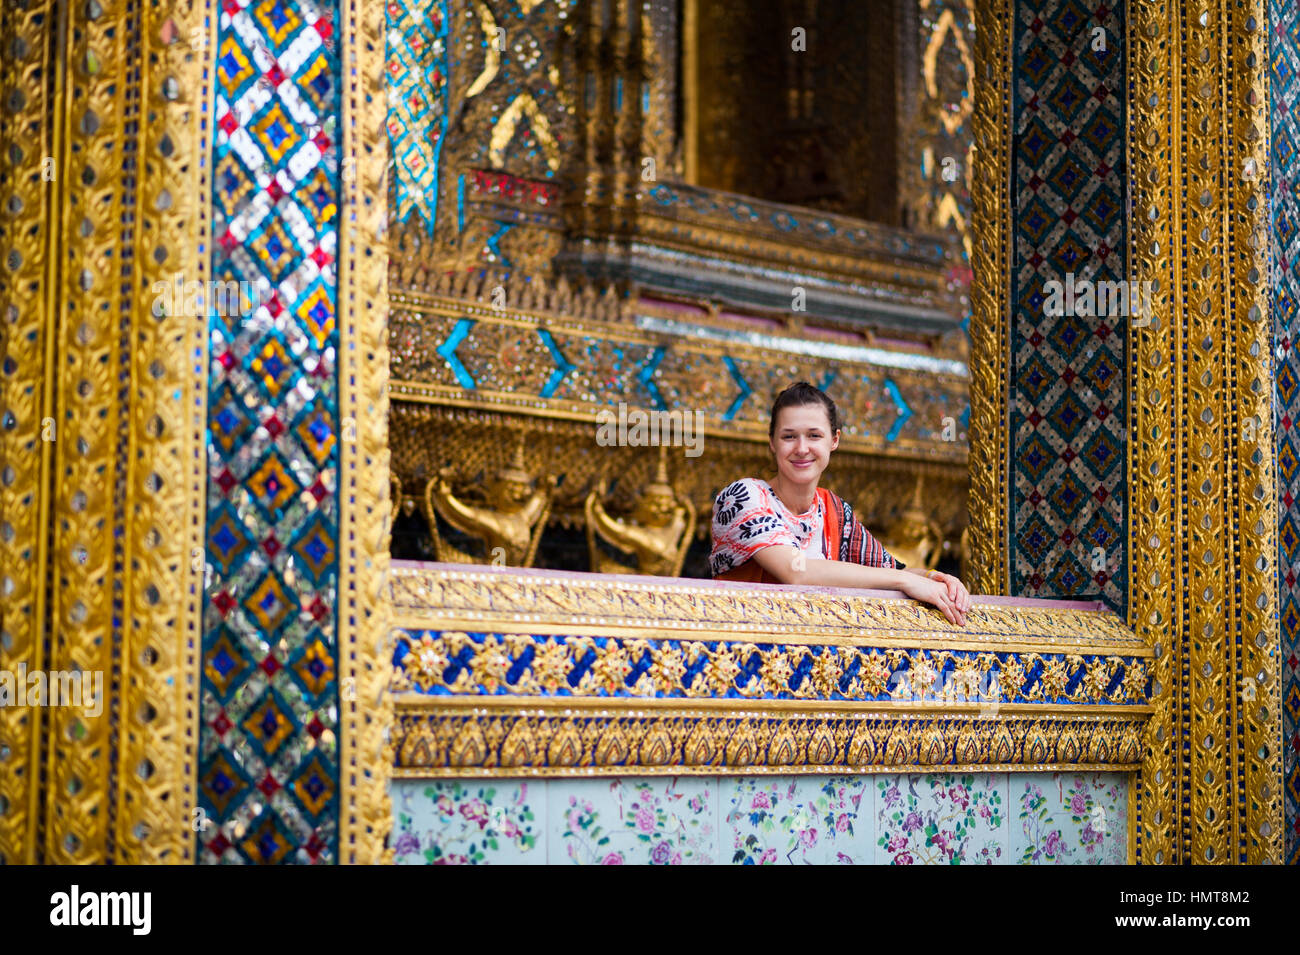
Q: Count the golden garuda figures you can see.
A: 3